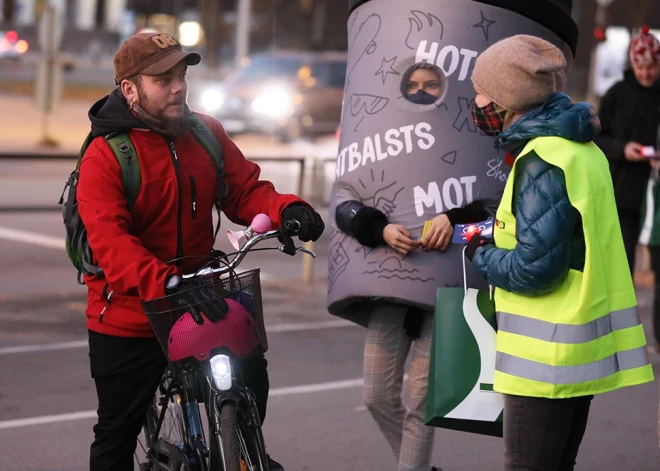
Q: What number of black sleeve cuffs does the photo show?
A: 2